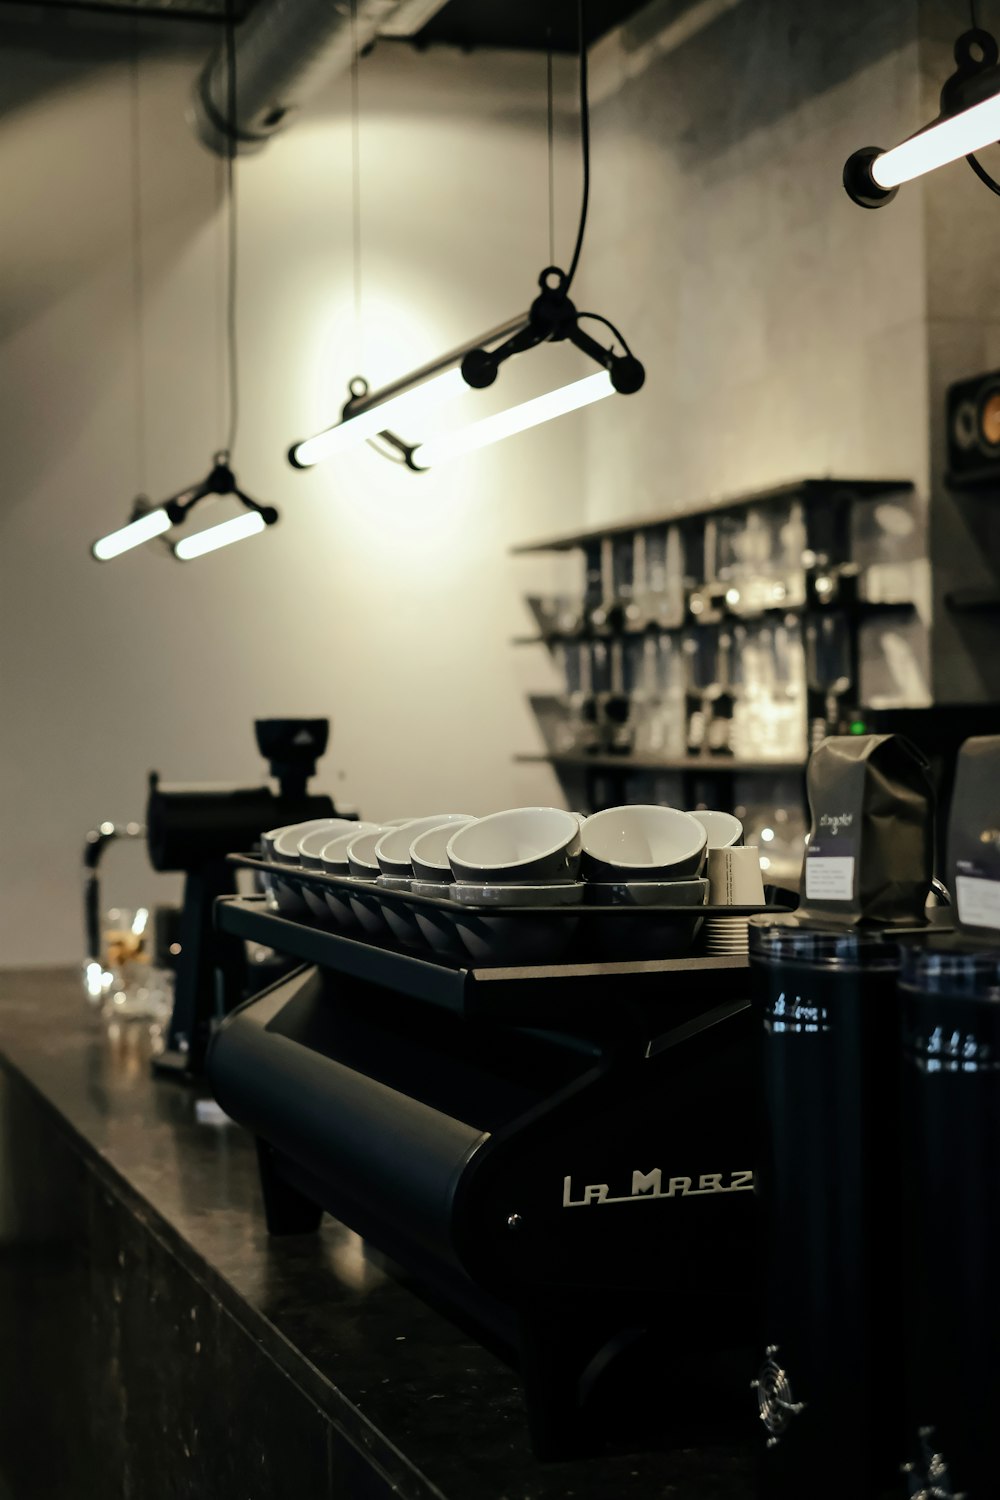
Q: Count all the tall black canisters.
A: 2